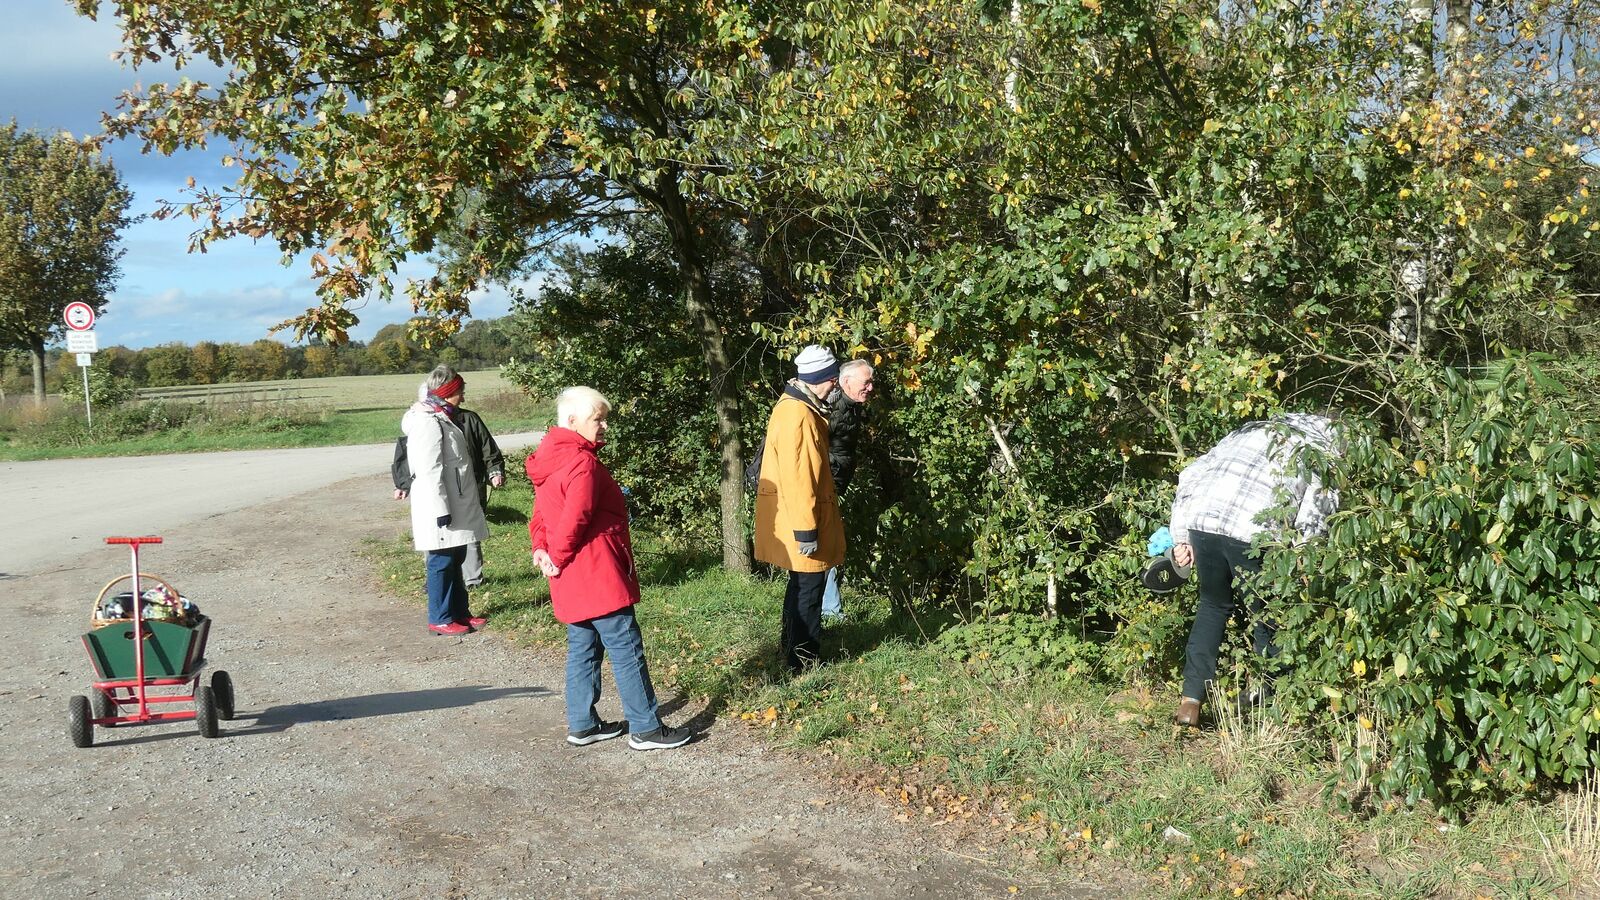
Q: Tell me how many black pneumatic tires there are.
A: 4